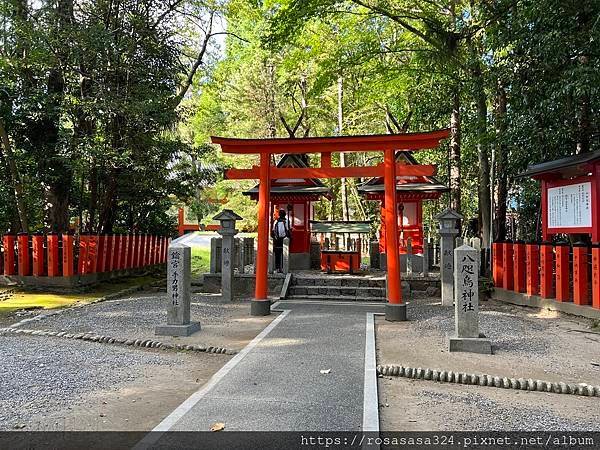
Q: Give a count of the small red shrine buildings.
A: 2